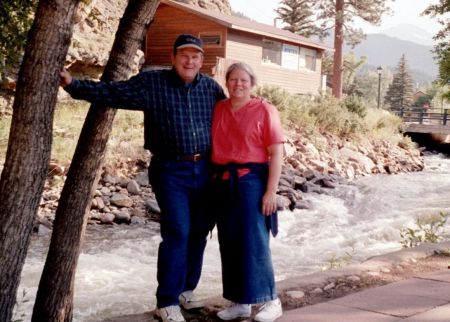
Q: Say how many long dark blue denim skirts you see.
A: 1